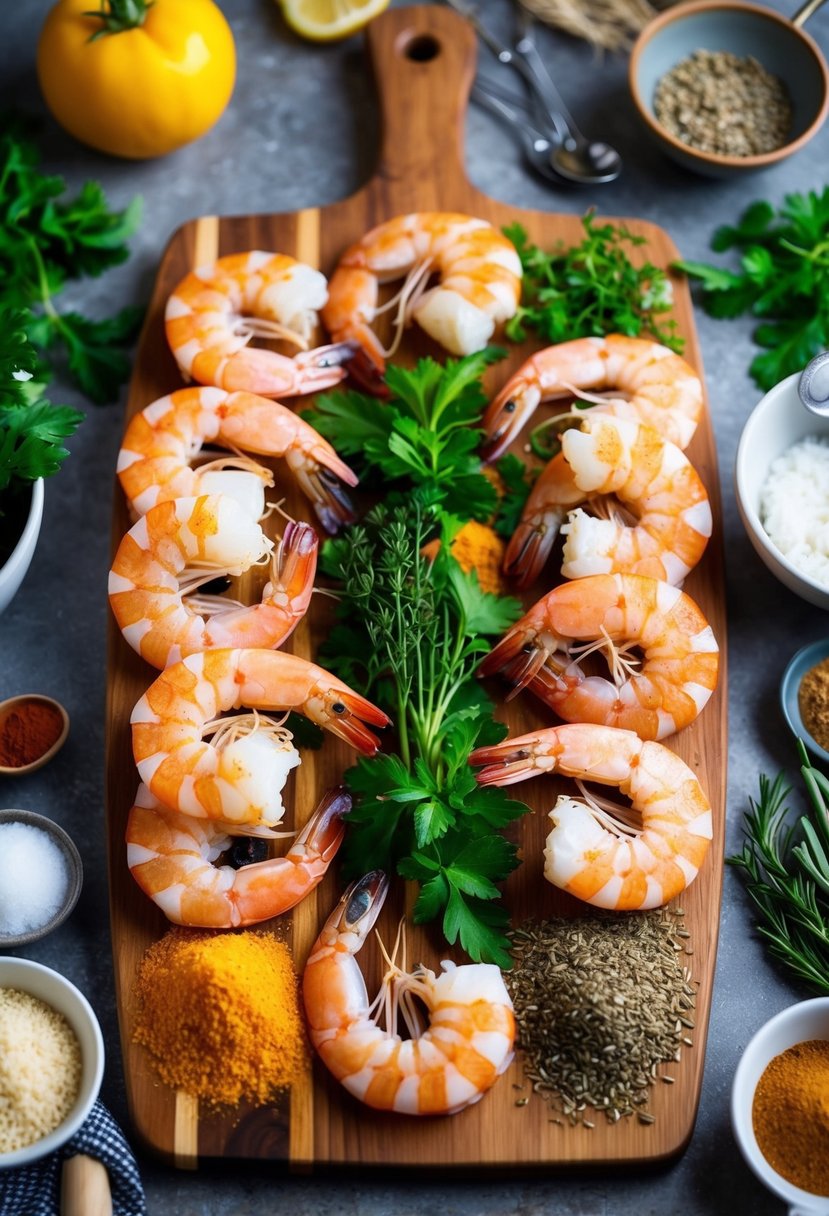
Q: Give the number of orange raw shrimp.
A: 11